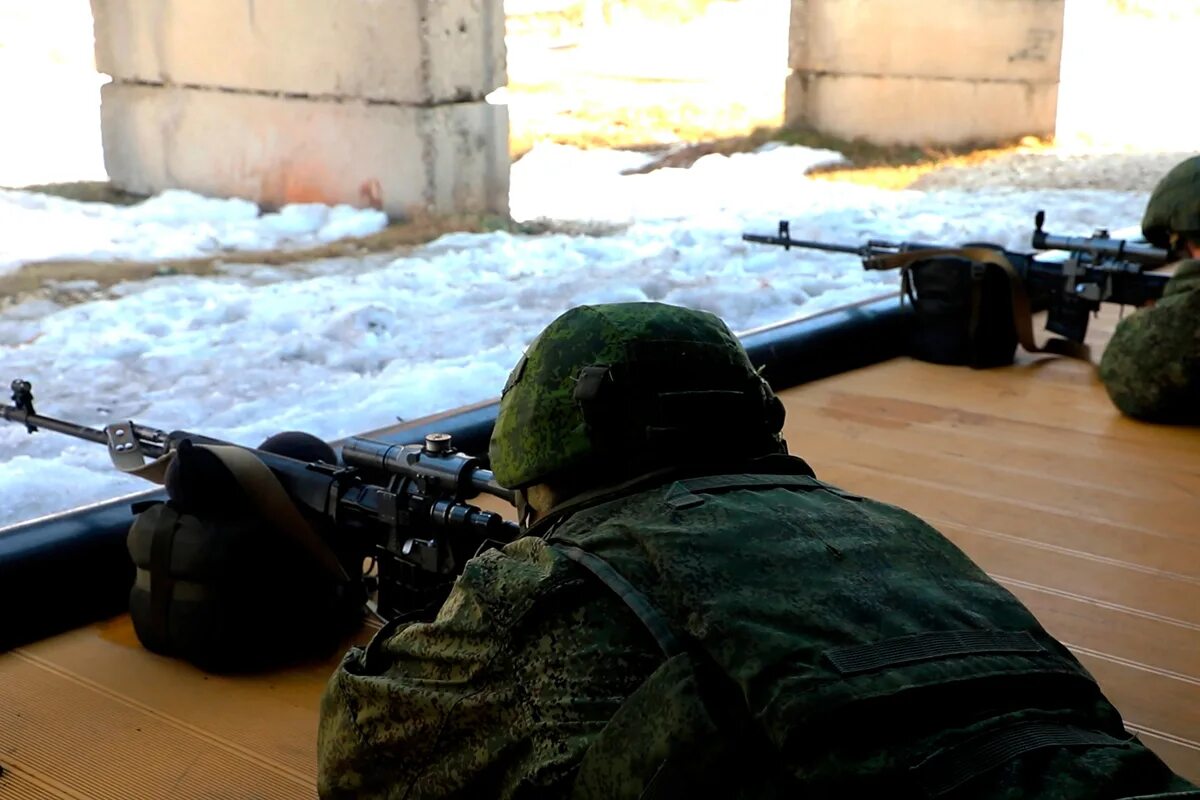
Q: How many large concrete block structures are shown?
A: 2